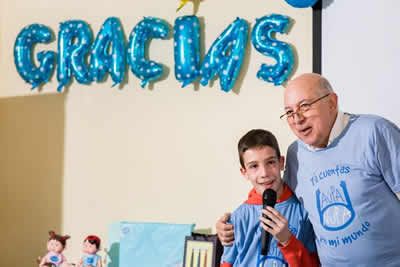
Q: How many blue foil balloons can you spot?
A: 7